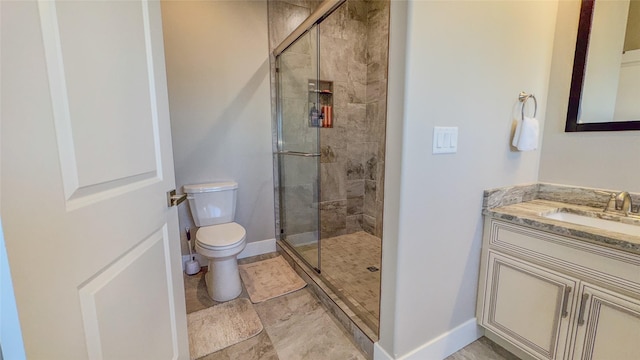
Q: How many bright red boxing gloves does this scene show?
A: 0